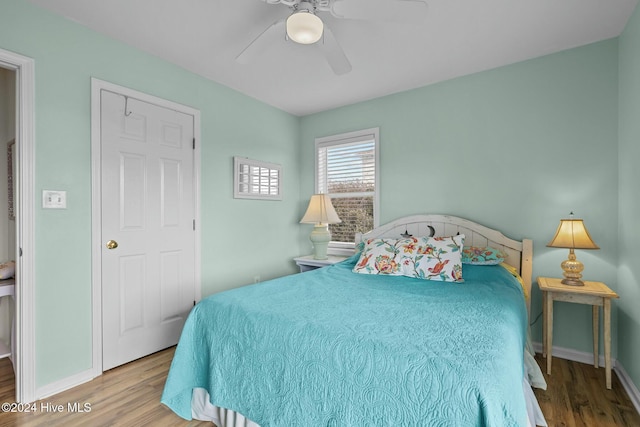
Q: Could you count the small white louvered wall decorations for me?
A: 1